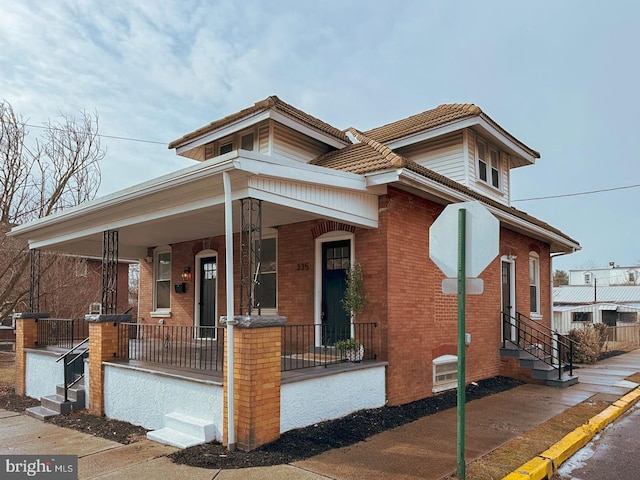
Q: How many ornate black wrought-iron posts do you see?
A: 3